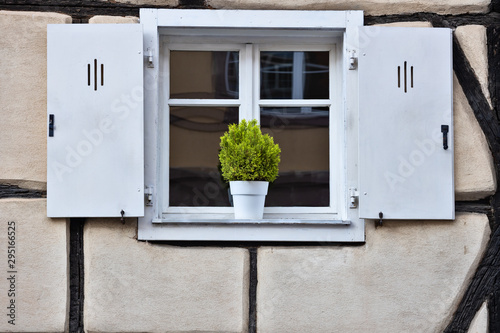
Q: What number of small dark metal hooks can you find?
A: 2